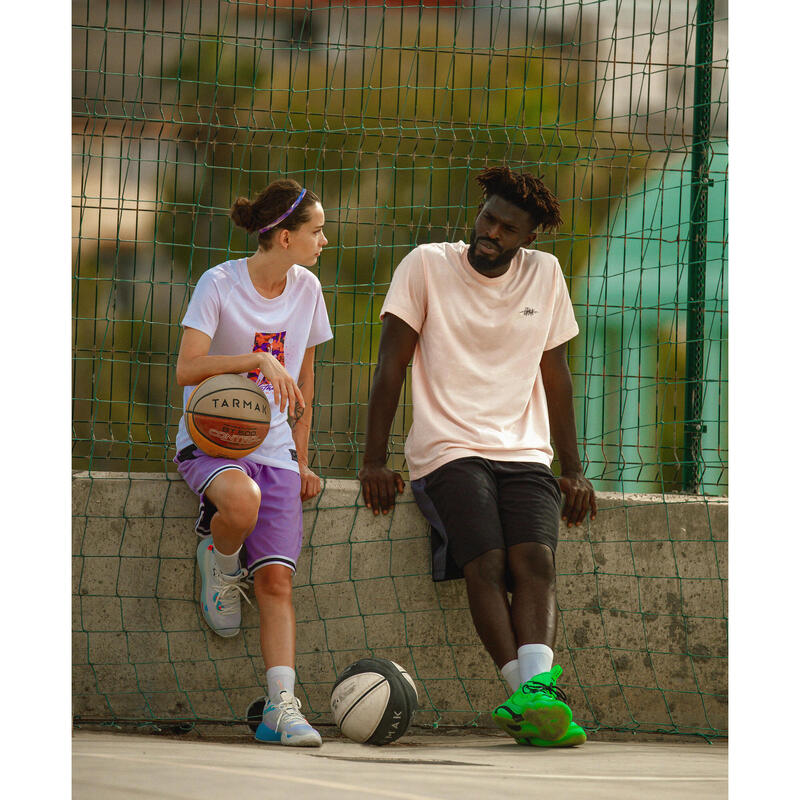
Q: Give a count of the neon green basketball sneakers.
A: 2